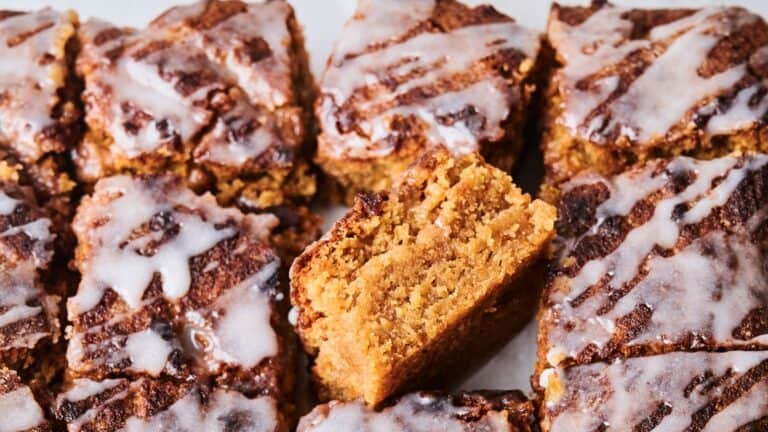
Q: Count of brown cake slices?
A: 12